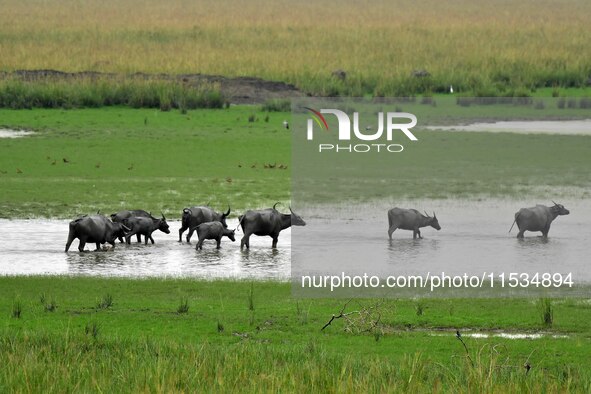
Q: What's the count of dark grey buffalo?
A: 8